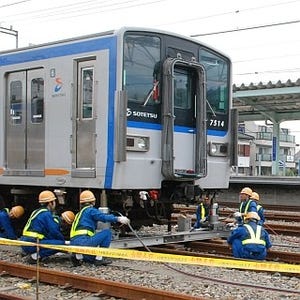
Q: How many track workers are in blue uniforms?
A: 8